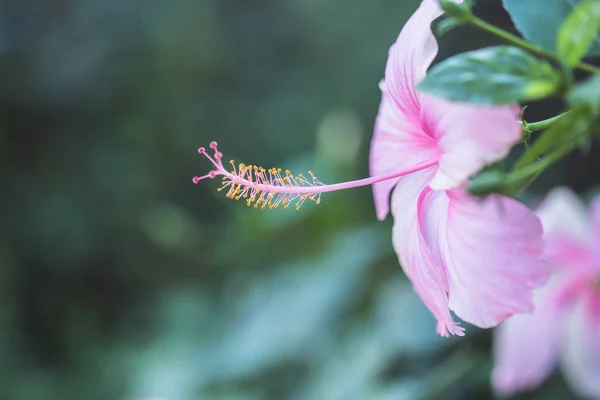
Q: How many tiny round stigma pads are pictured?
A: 5